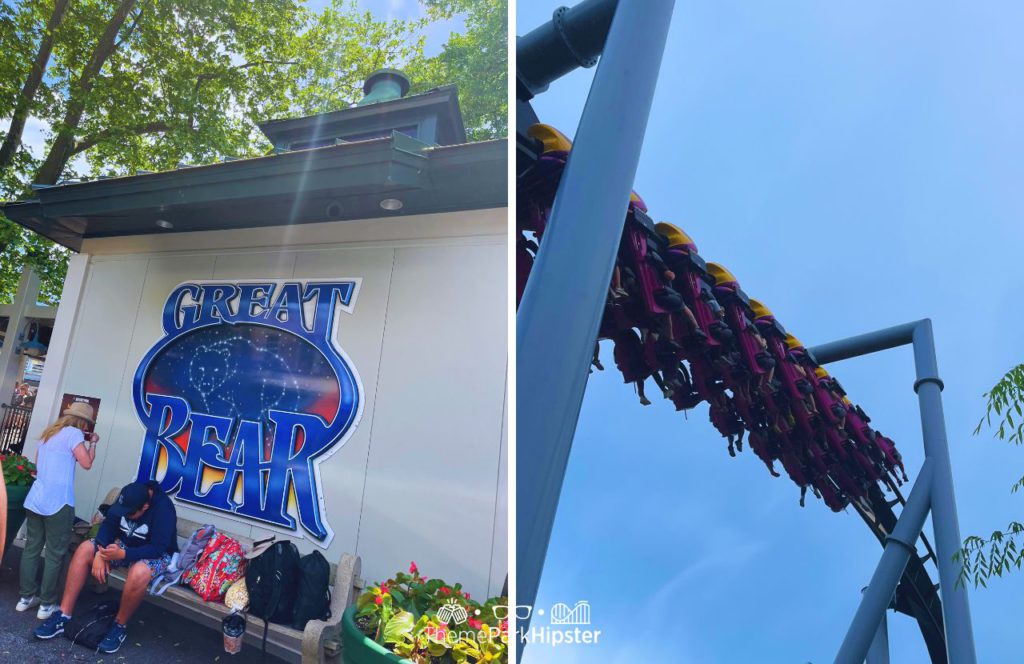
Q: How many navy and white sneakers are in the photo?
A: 2